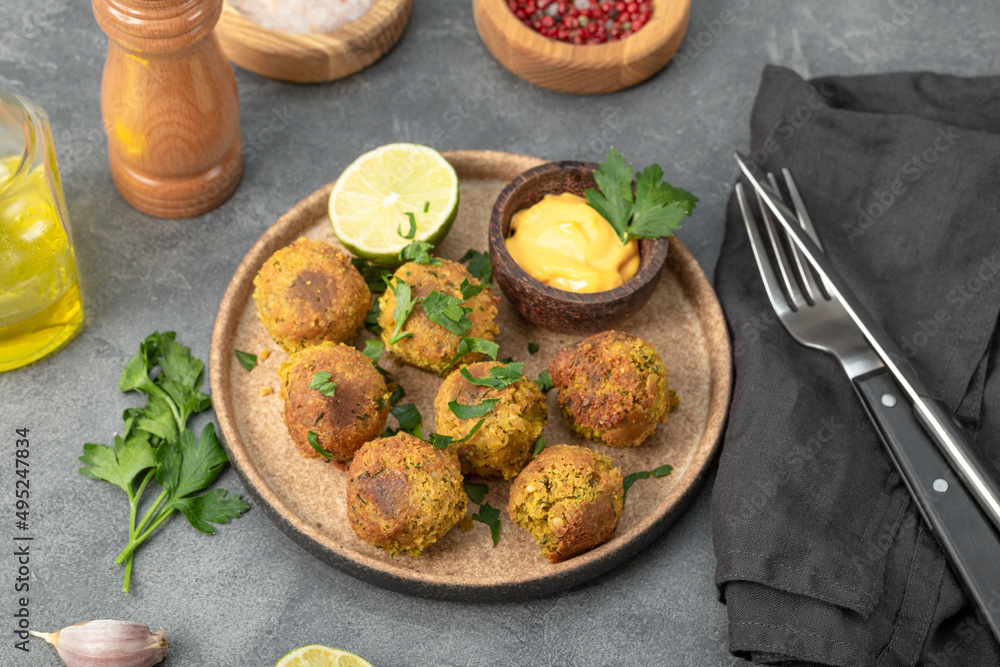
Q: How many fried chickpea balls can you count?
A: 7